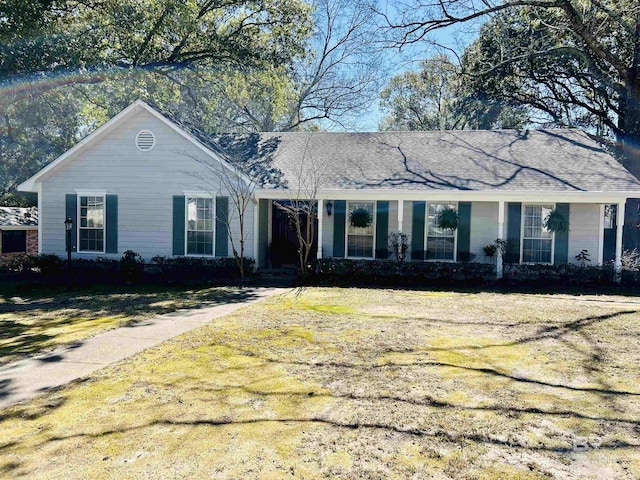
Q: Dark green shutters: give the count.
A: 10